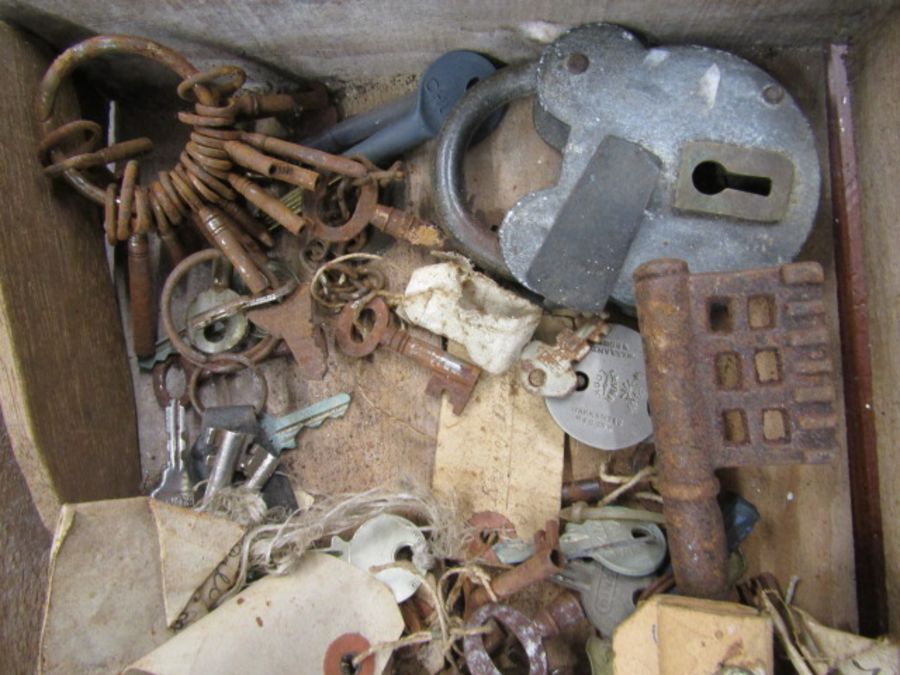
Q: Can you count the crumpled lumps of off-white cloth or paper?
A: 1